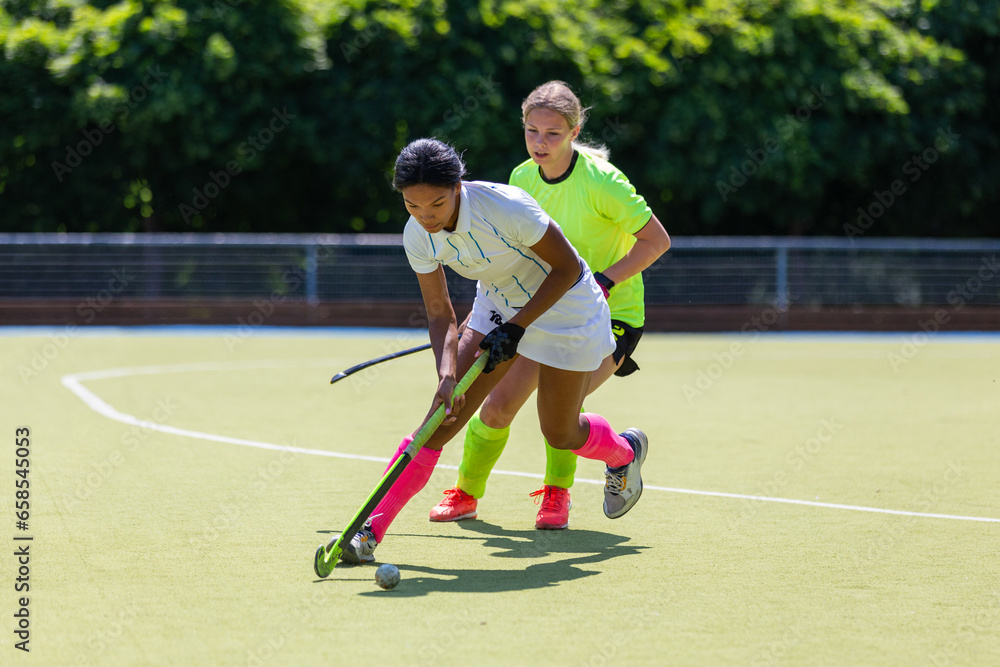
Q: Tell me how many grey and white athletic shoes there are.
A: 2